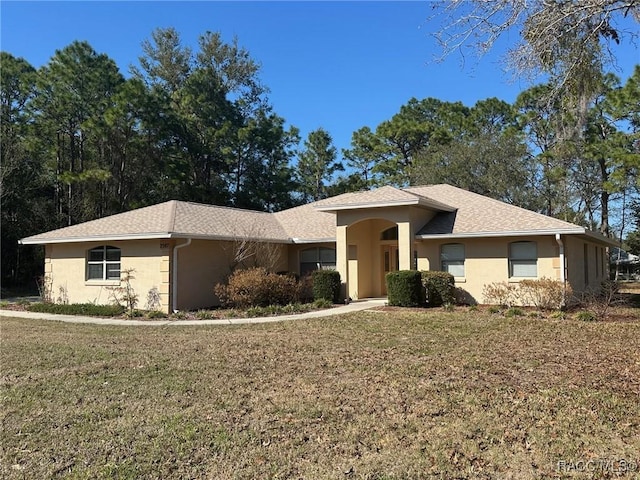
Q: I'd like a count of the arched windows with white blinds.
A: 2